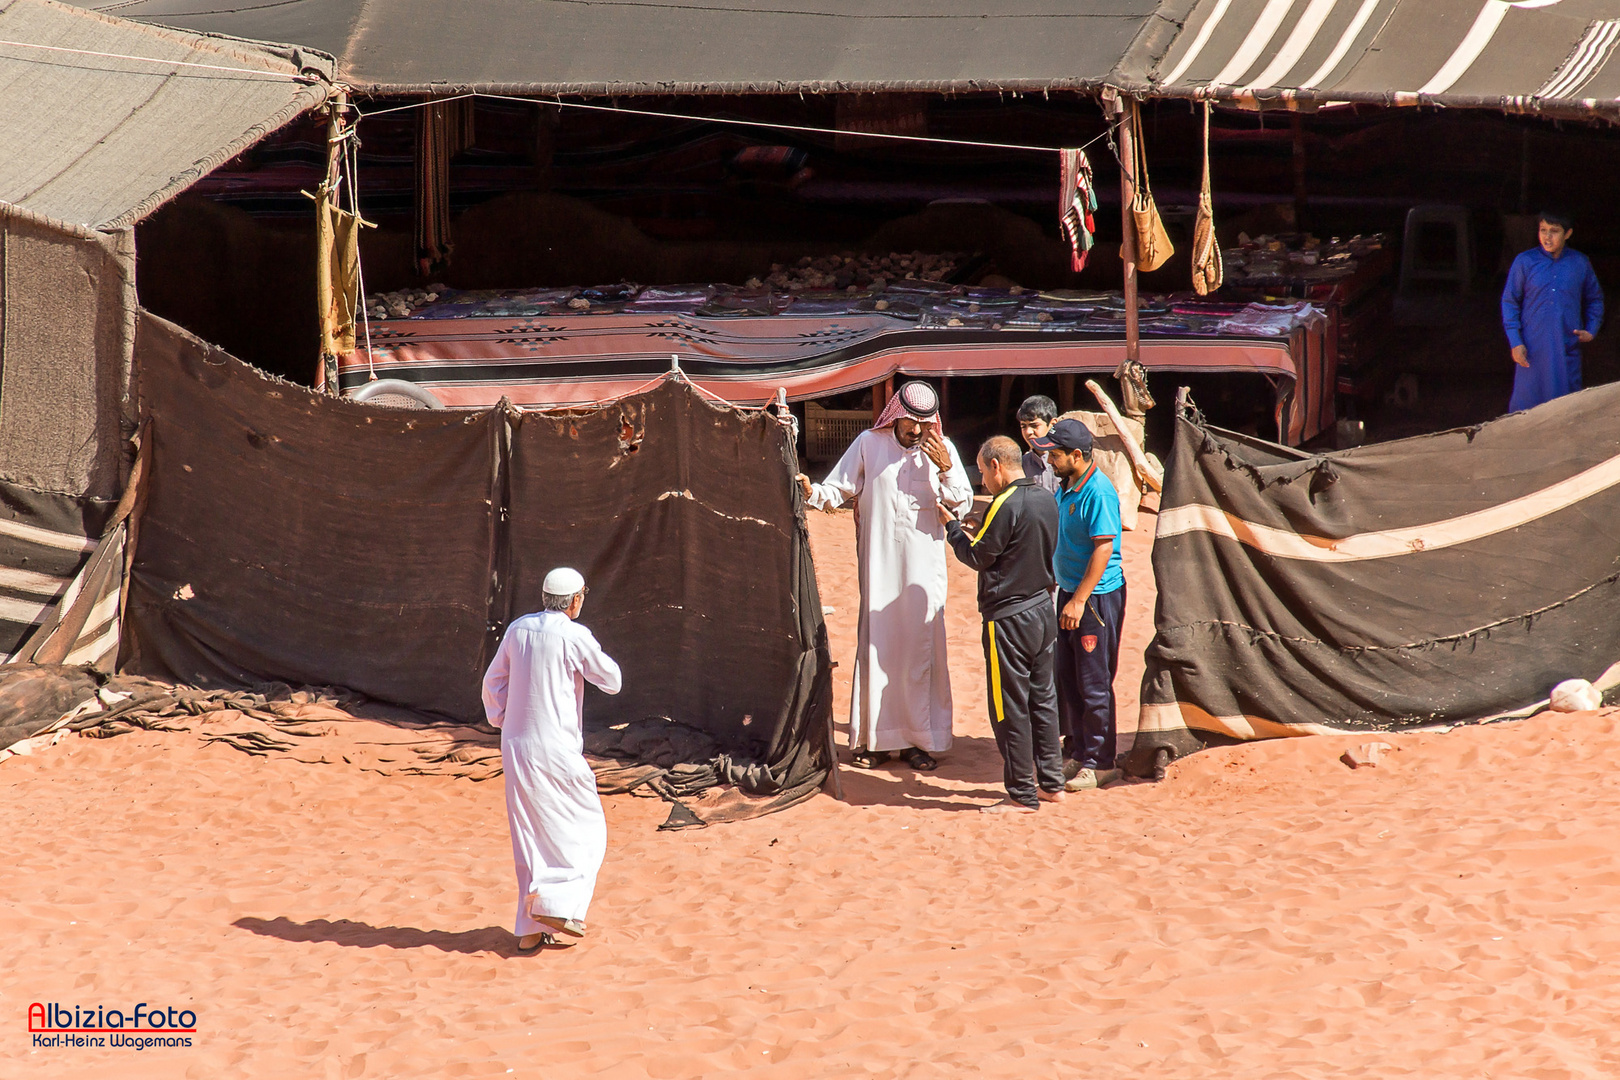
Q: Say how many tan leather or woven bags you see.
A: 2